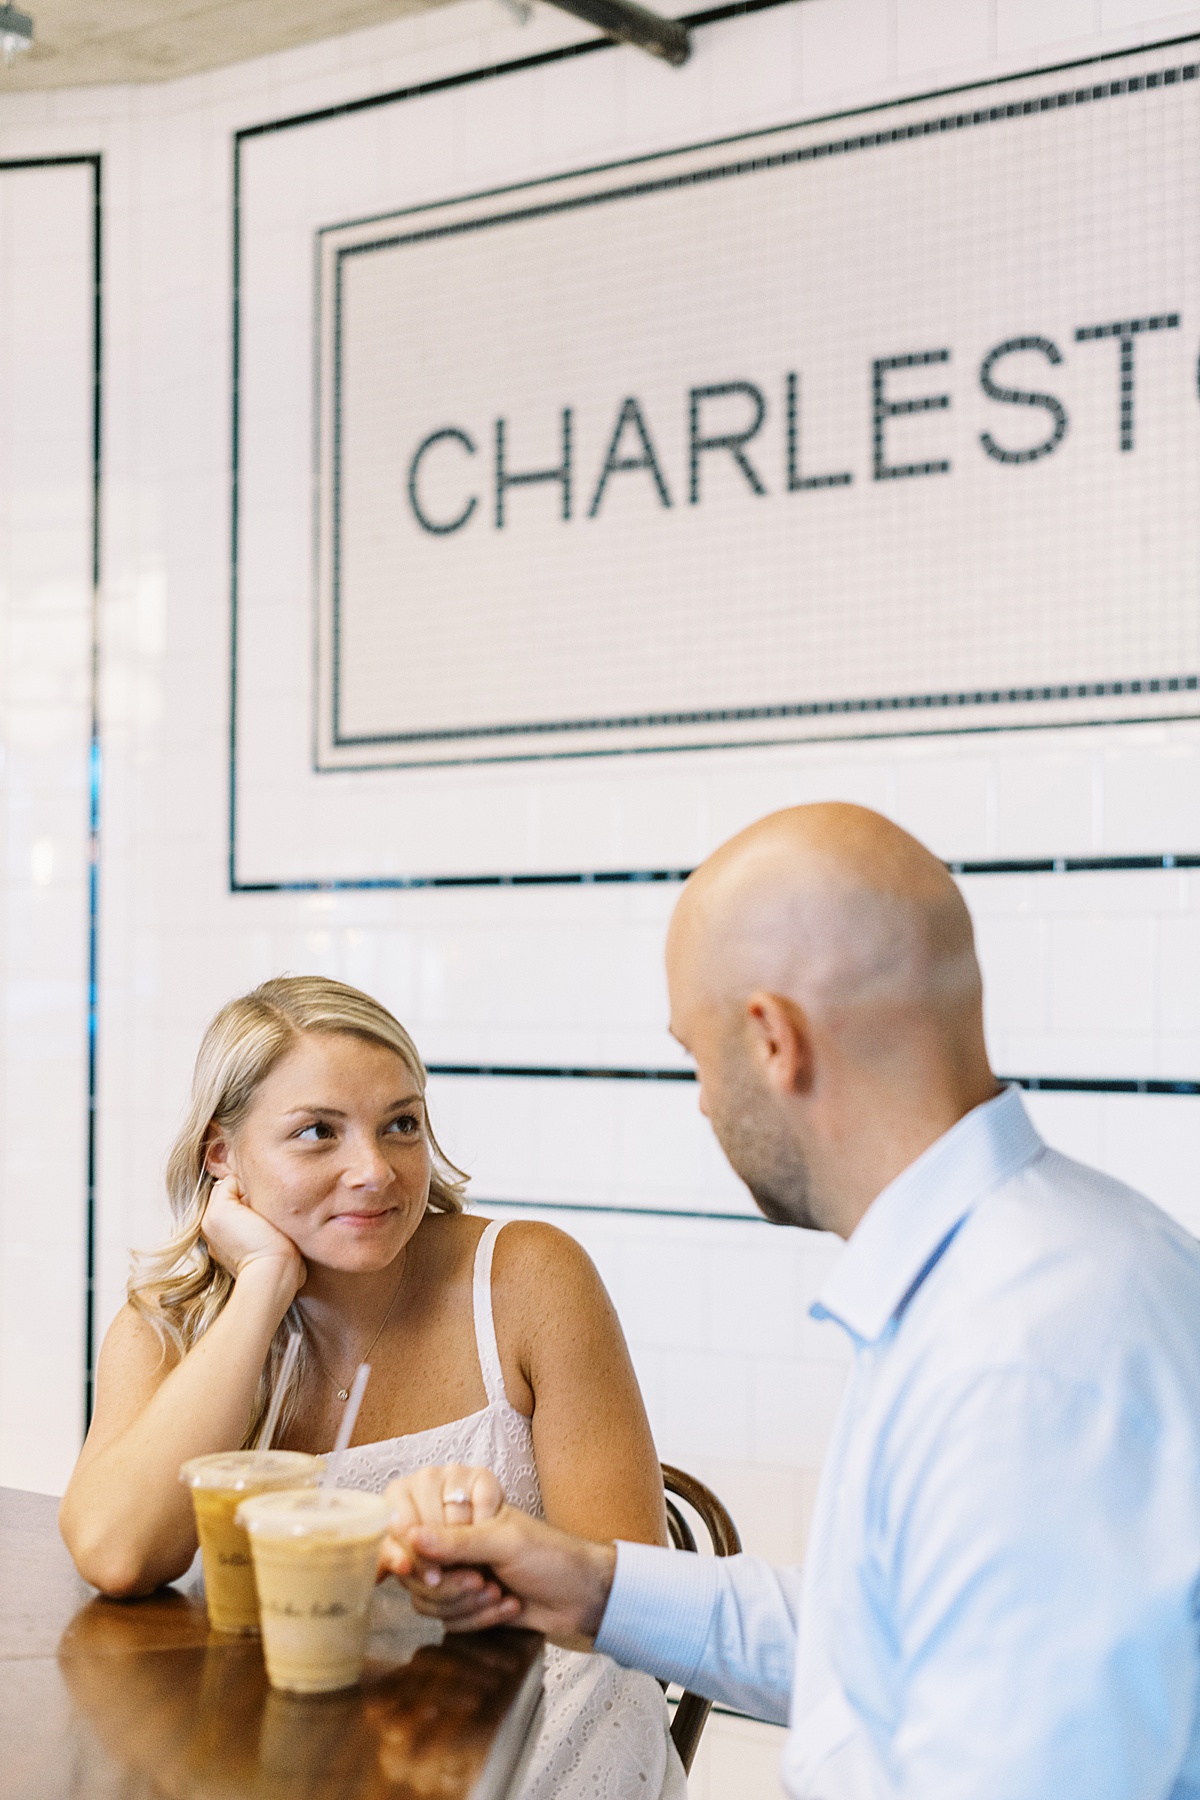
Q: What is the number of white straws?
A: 2